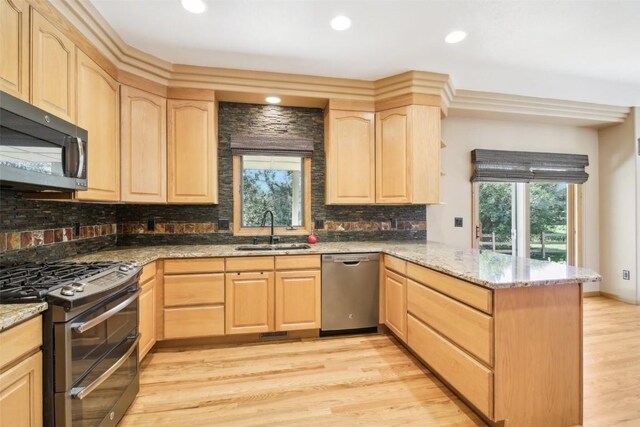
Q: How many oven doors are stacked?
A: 2